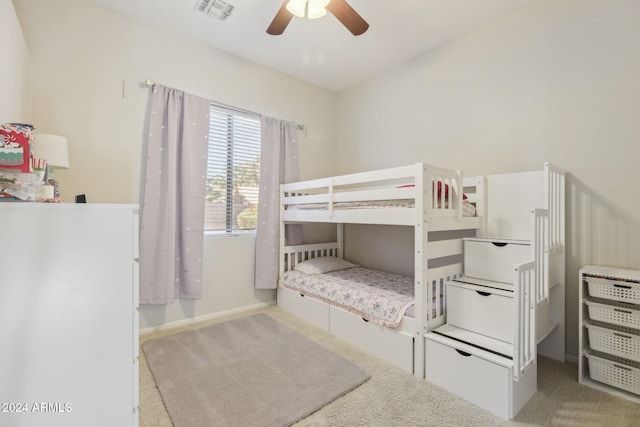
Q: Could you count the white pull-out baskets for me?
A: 4